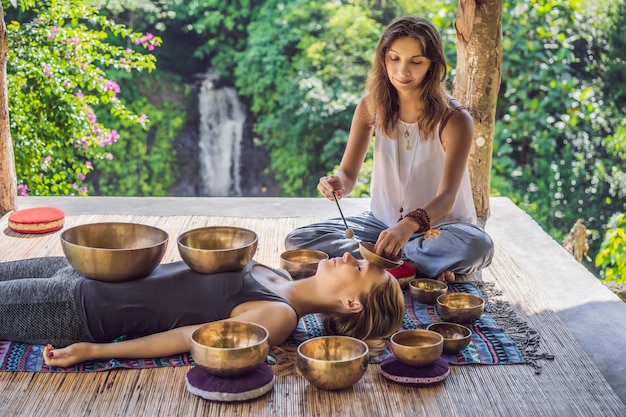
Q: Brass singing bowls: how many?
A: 10